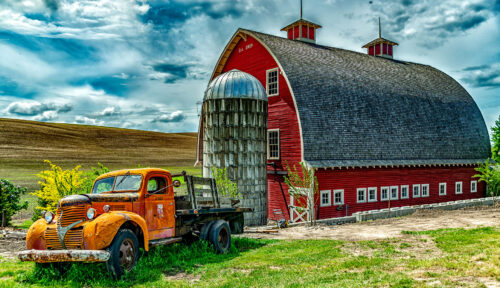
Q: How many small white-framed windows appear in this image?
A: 12